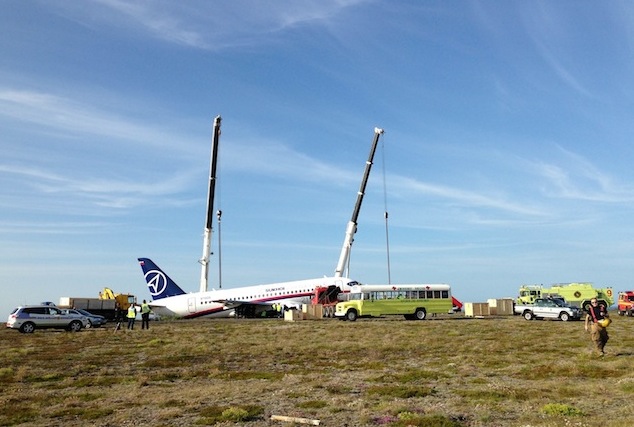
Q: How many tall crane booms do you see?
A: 2